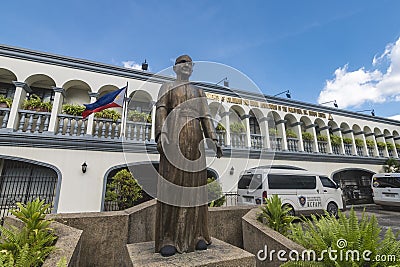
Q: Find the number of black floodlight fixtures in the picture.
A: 5